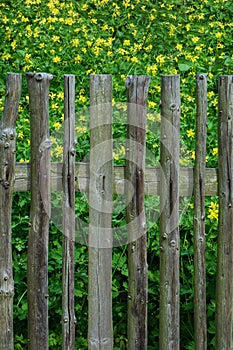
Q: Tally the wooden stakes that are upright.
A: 8